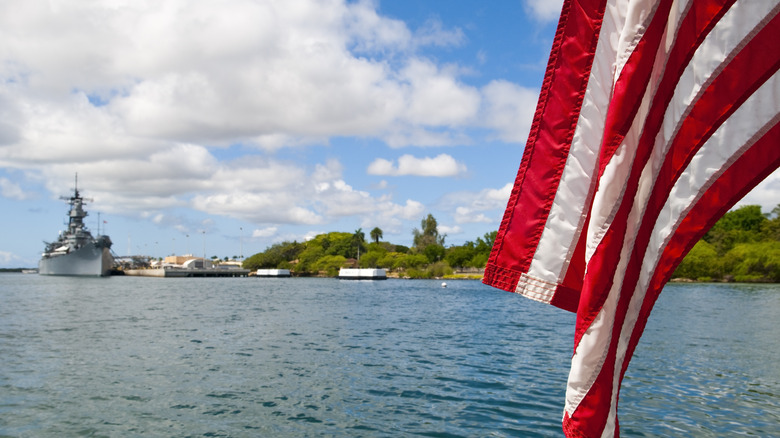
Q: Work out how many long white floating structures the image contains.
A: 2